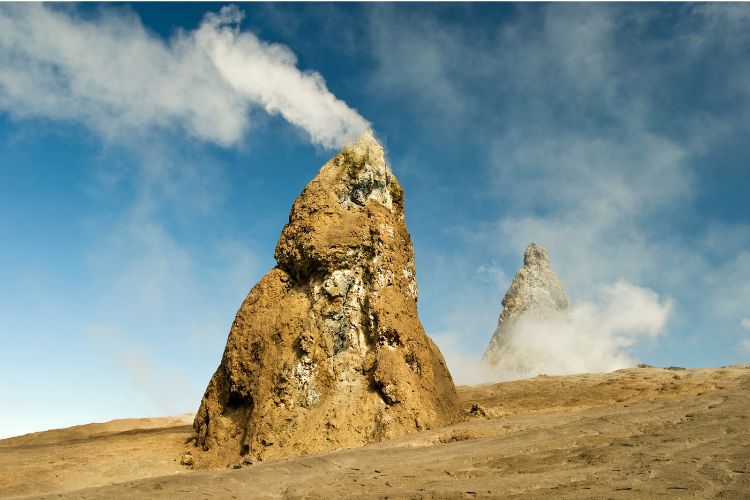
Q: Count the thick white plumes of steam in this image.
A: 2